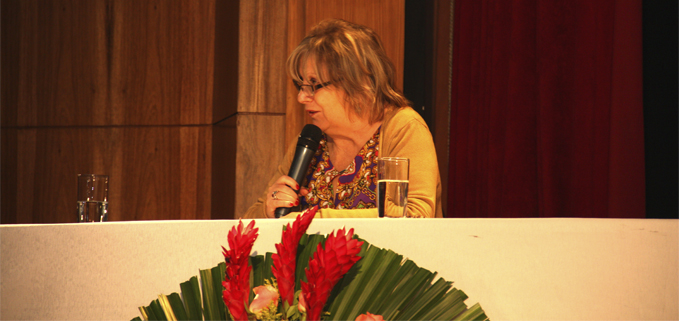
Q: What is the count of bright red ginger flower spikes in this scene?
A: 3